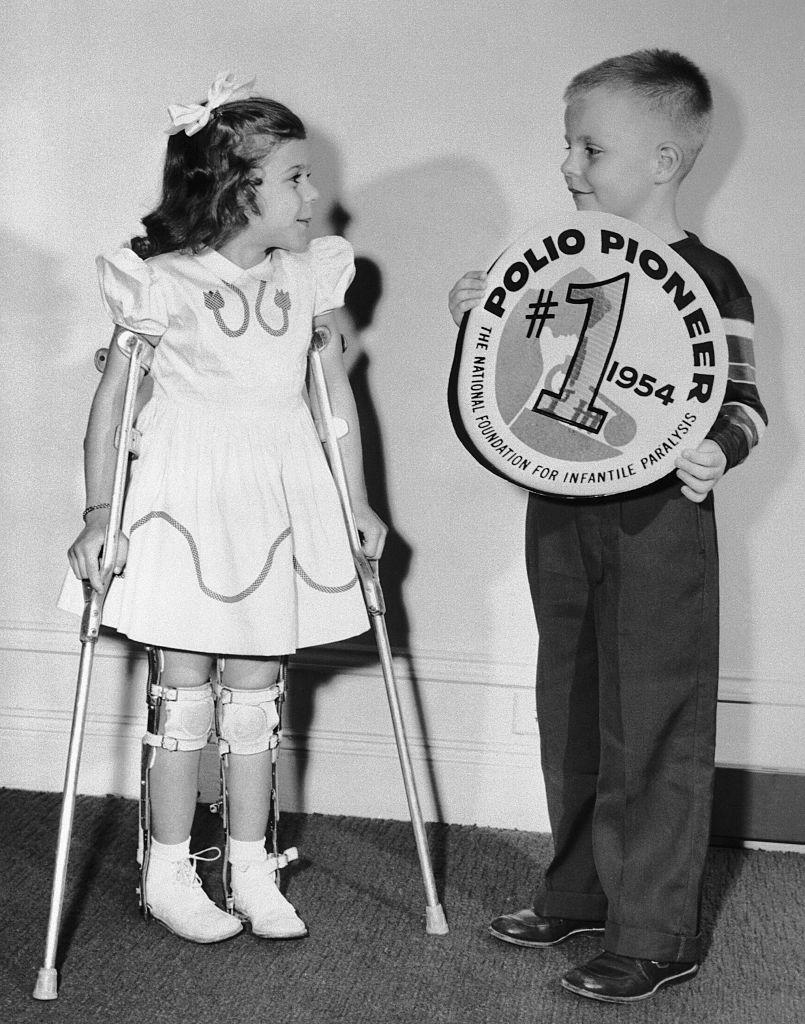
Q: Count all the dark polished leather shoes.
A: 2